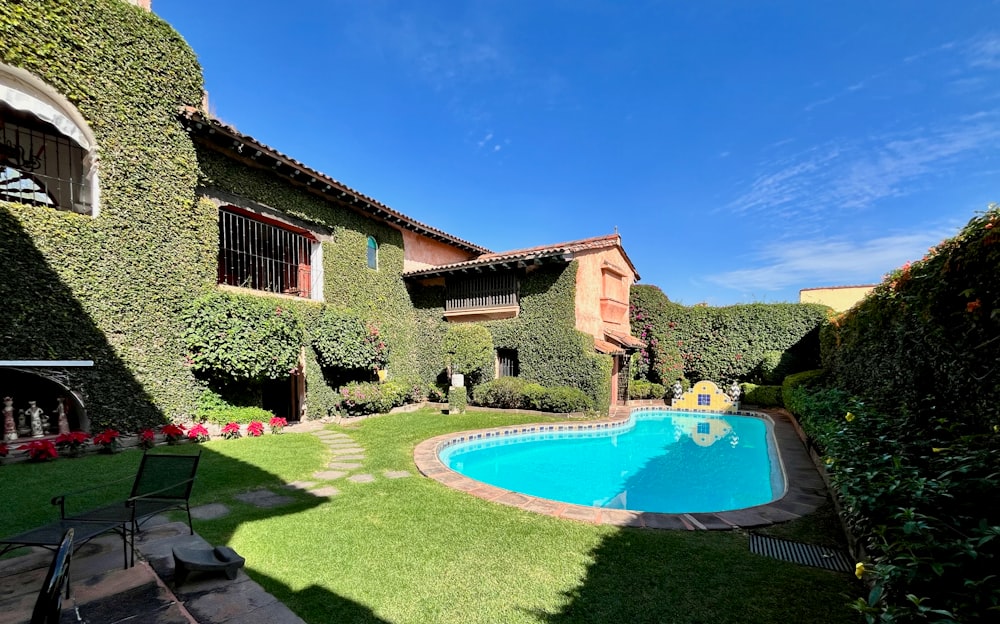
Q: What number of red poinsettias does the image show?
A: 10